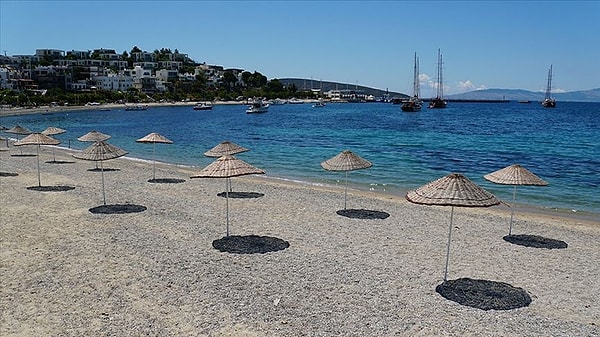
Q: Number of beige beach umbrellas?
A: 11